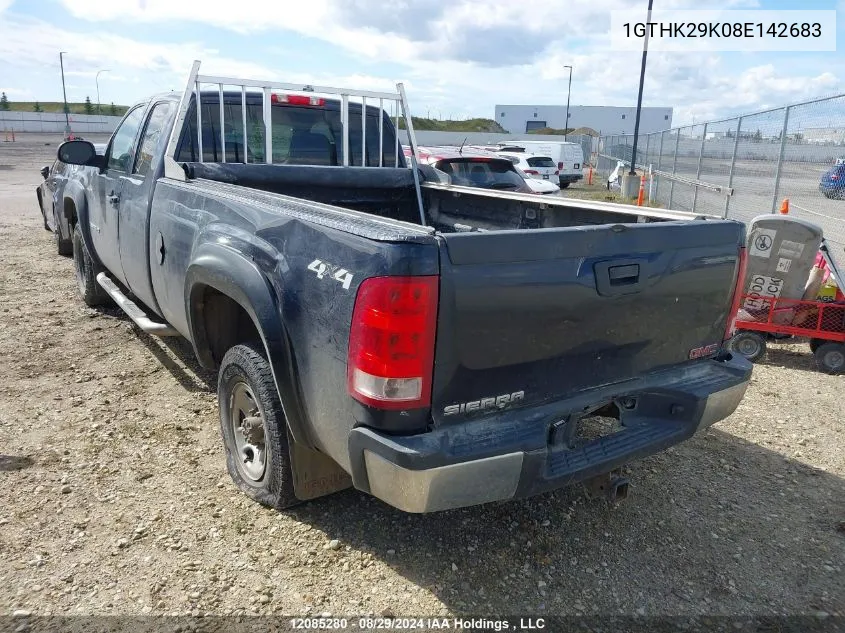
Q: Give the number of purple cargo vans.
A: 0